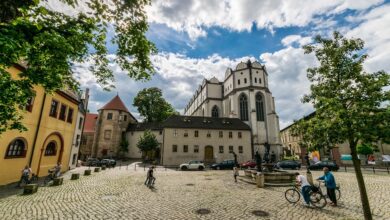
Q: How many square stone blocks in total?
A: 6